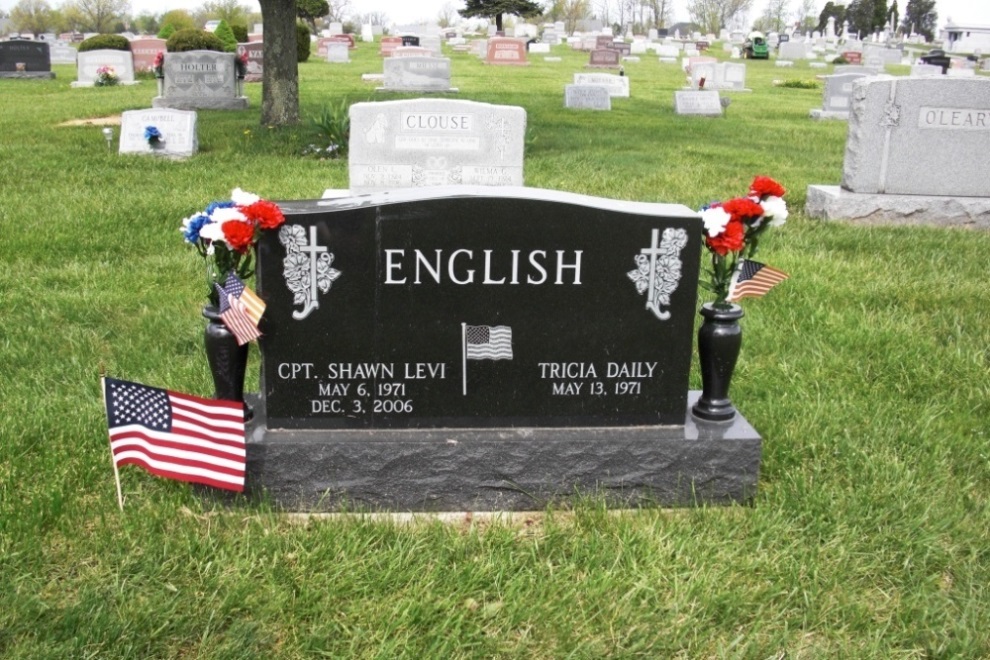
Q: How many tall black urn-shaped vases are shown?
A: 2